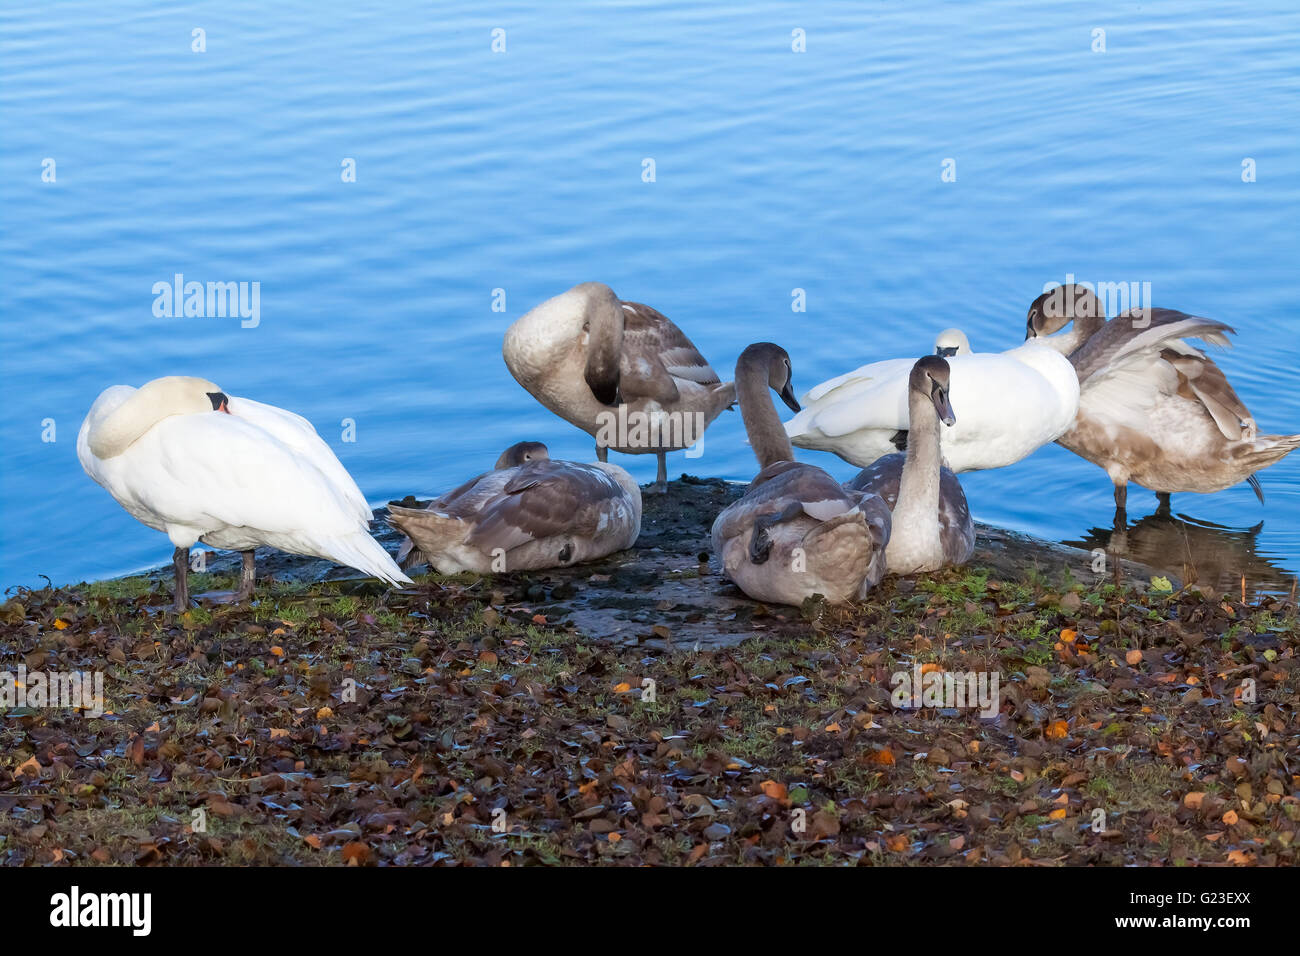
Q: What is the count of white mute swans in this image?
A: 2